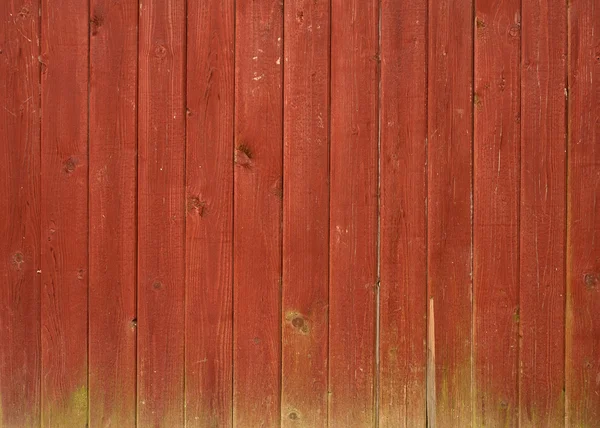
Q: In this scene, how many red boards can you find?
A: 13